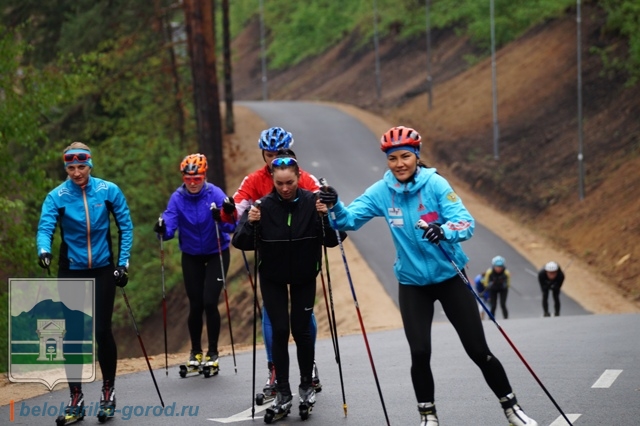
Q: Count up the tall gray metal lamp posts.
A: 5